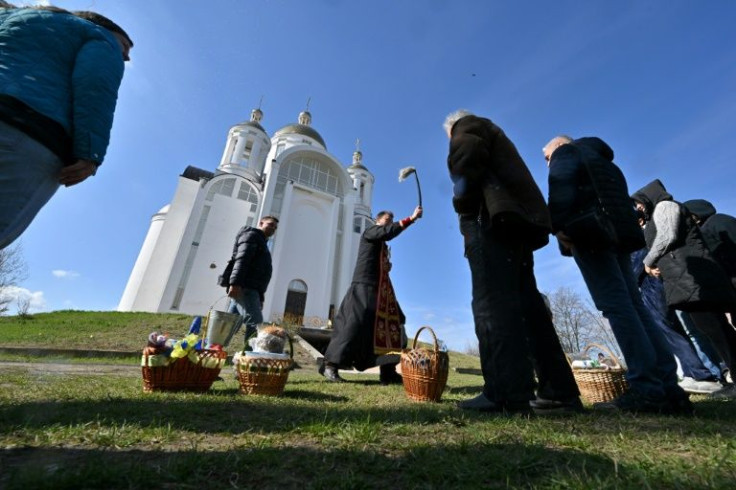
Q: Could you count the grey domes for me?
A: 3